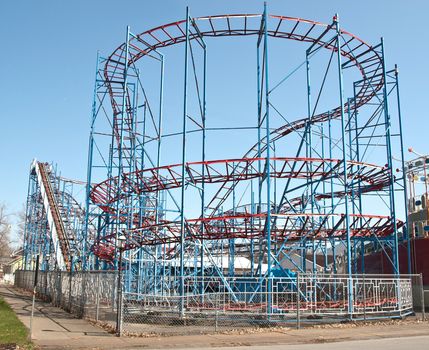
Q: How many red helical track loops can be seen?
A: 3